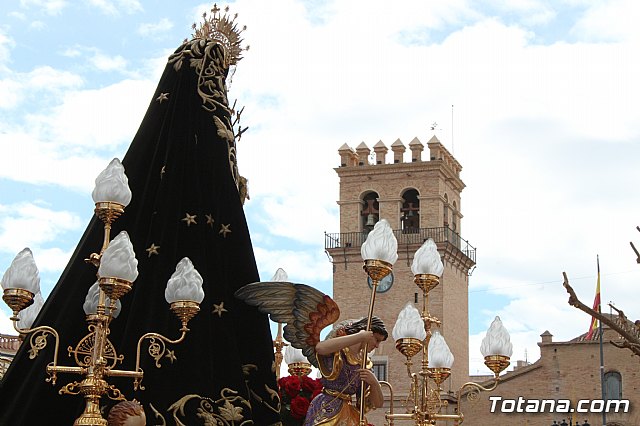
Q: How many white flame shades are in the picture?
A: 13